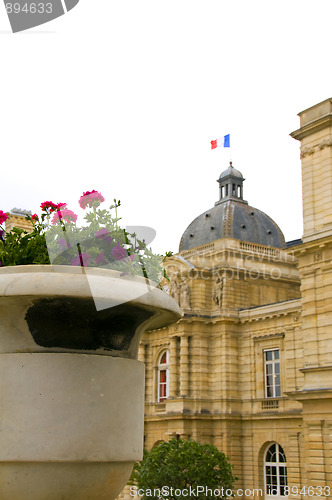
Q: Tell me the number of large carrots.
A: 0